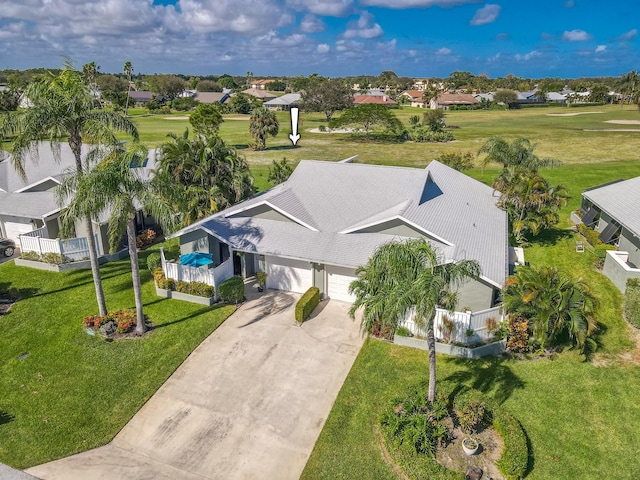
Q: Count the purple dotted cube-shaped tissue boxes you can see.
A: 0